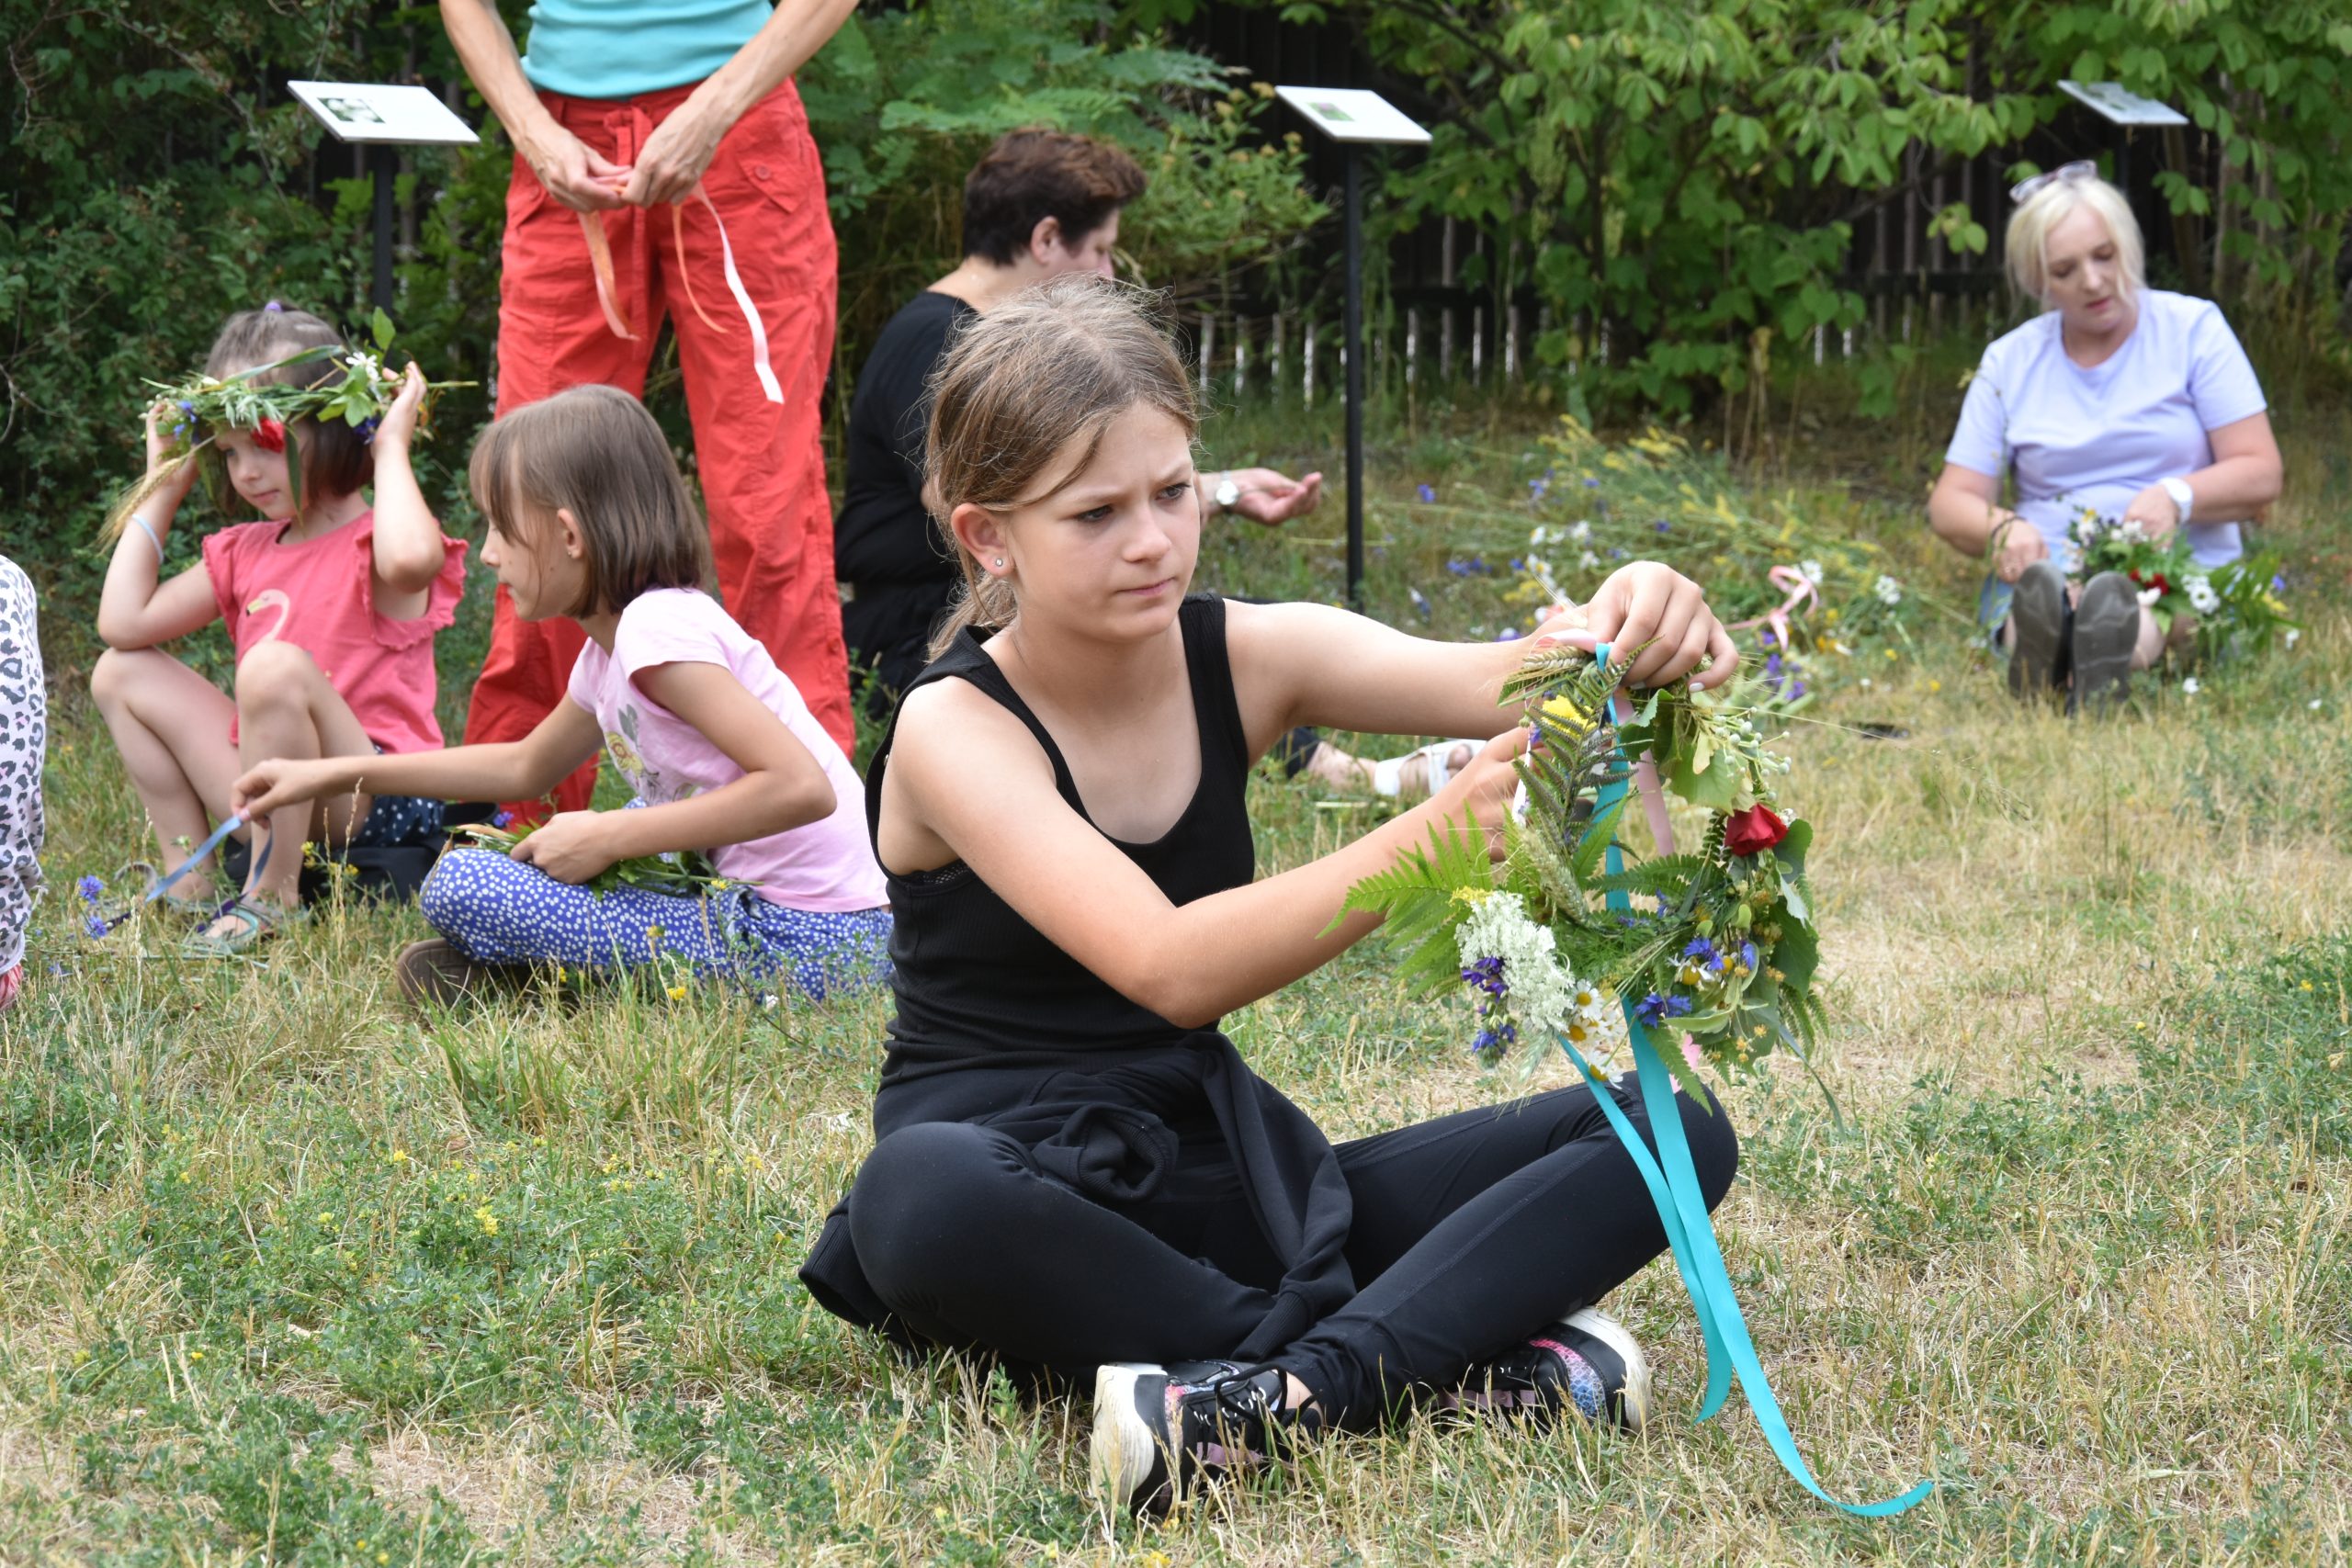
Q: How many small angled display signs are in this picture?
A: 3